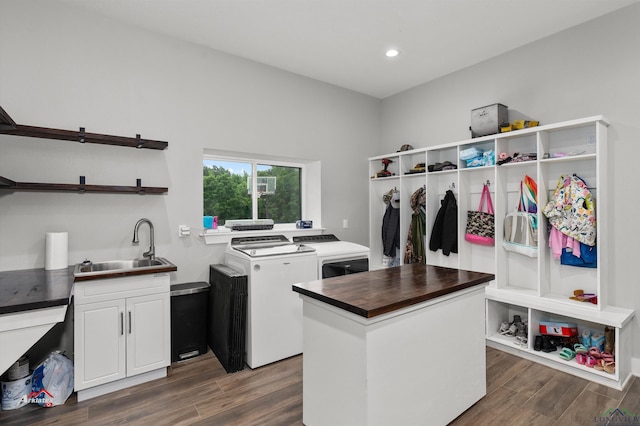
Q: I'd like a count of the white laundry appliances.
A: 2